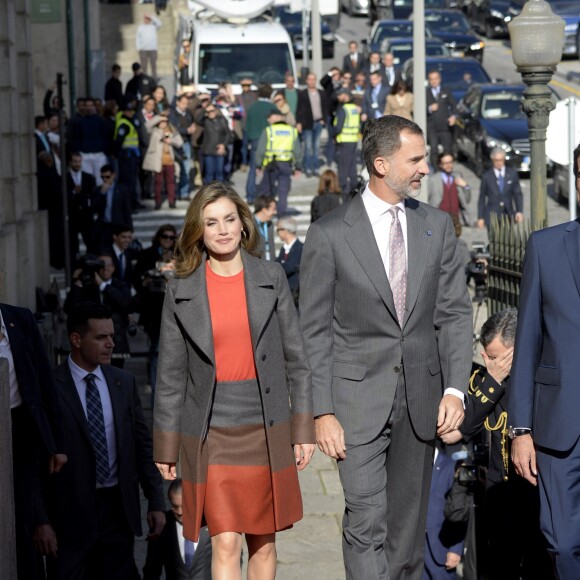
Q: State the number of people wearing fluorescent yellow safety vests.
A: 3